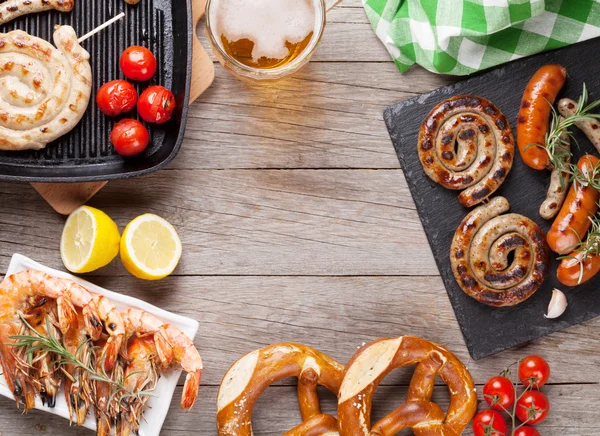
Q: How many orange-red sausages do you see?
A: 3